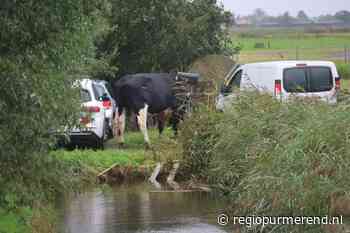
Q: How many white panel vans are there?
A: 1